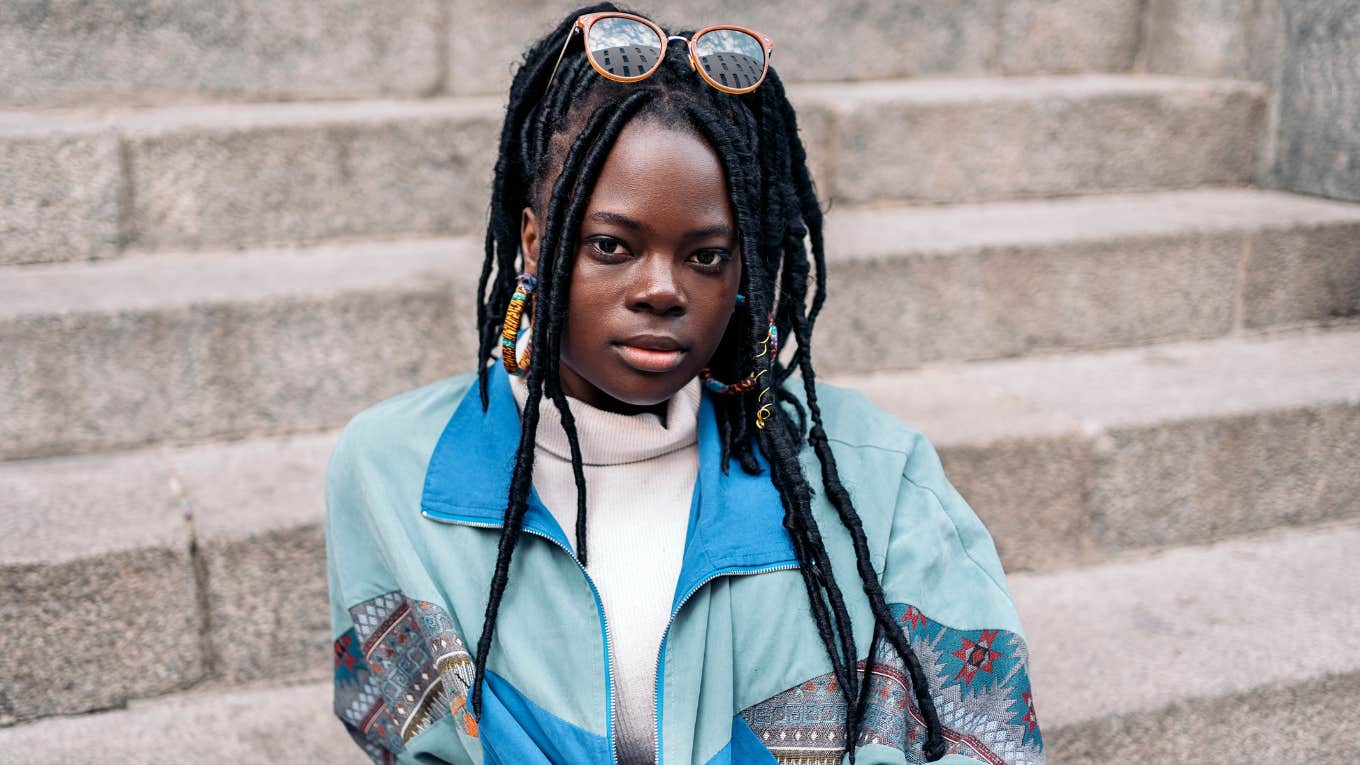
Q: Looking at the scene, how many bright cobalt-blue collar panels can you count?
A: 2